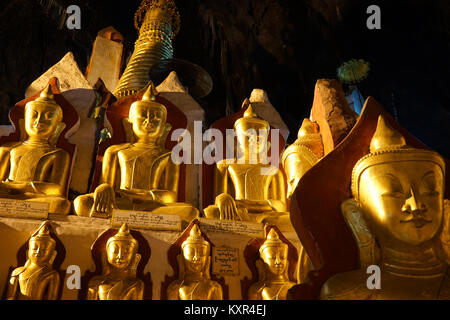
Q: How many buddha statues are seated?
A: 3